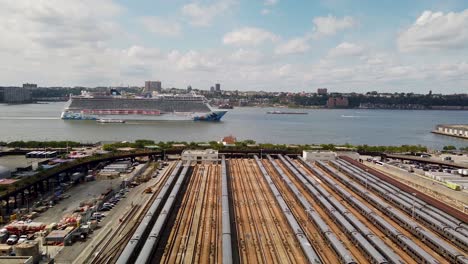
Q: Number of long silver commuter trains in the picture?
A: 12